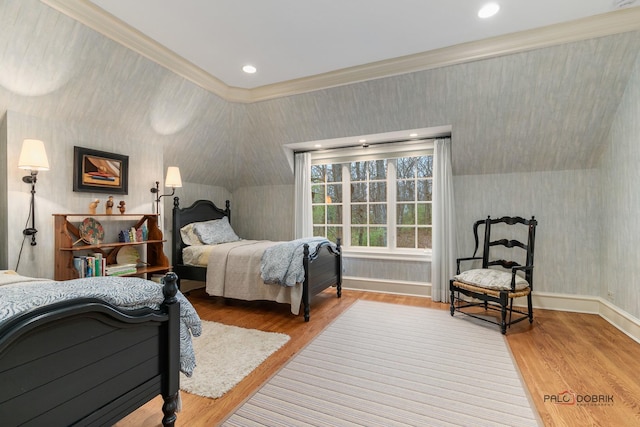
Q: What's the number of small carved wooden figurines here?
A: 3